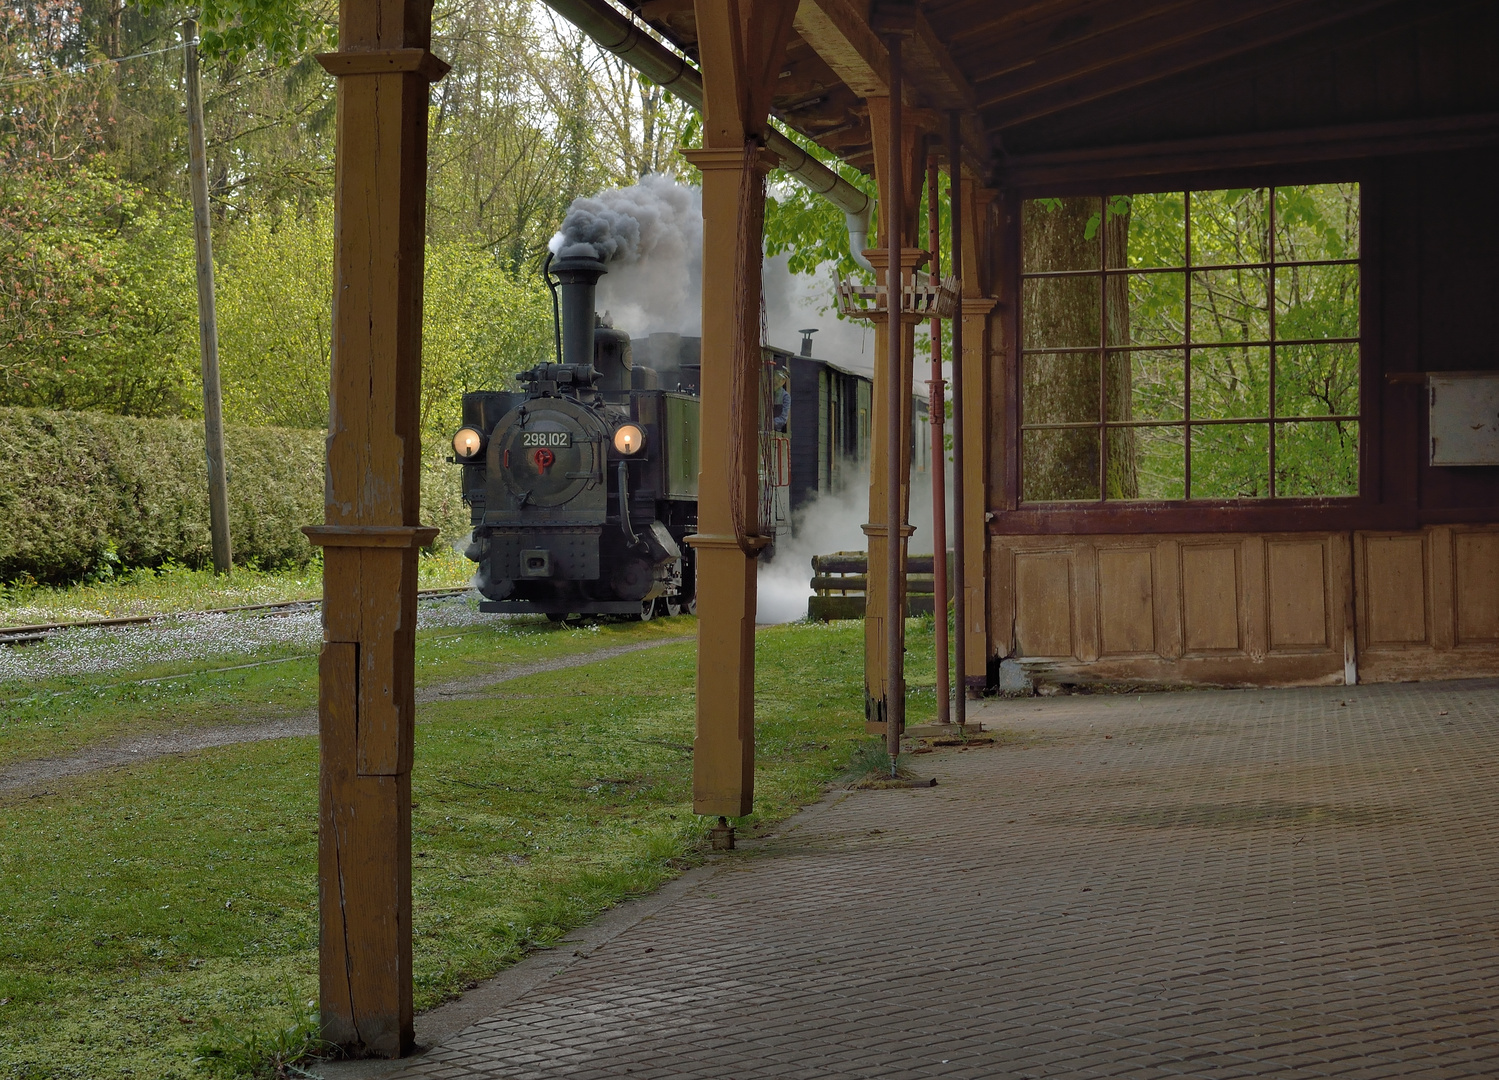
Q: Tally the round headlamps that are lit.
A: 2